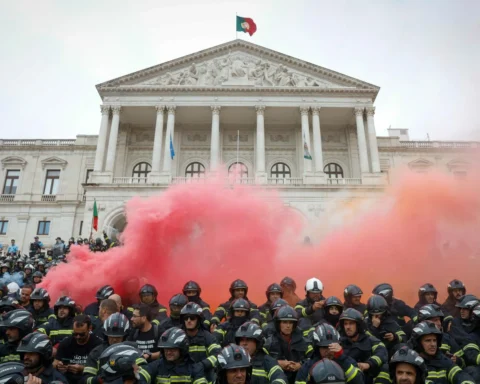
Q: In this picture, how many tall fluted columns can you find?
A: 10